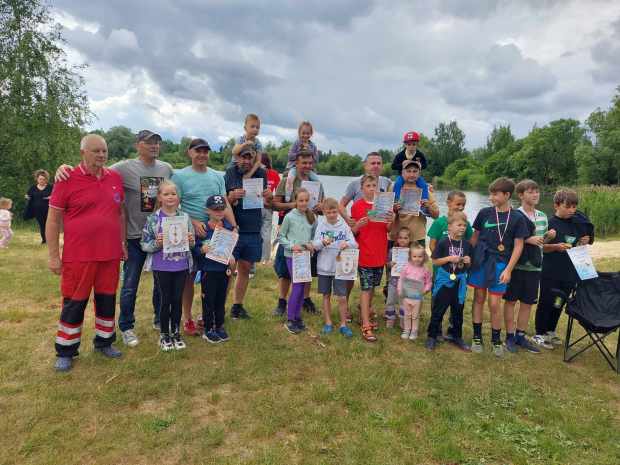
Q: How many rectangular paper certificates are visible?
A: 10